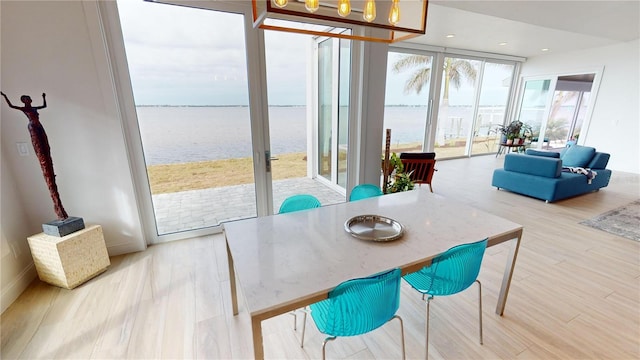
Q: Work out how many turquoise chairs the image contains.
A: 4